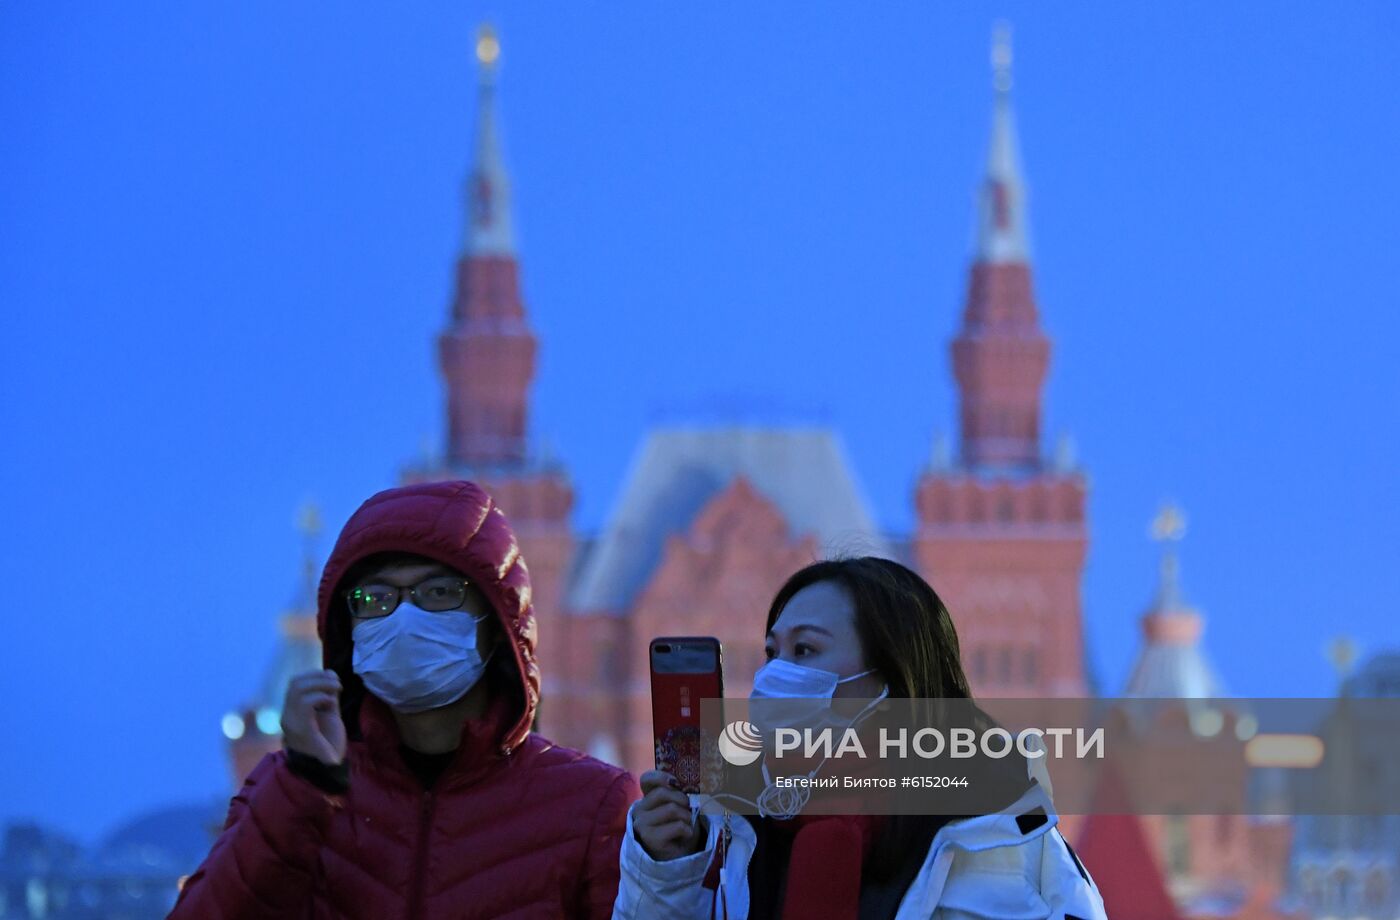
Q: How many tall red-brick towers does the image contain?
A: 2